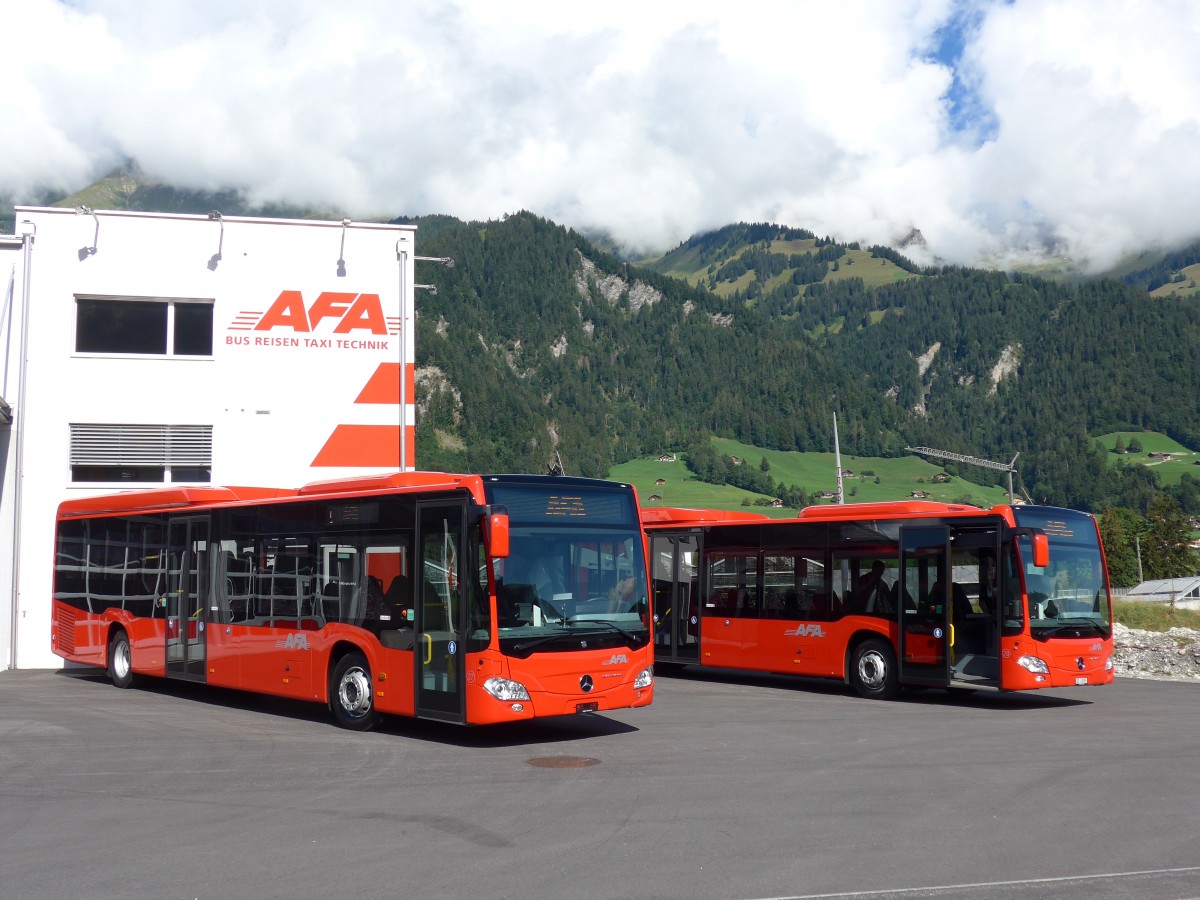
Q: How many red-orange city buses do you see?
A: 2